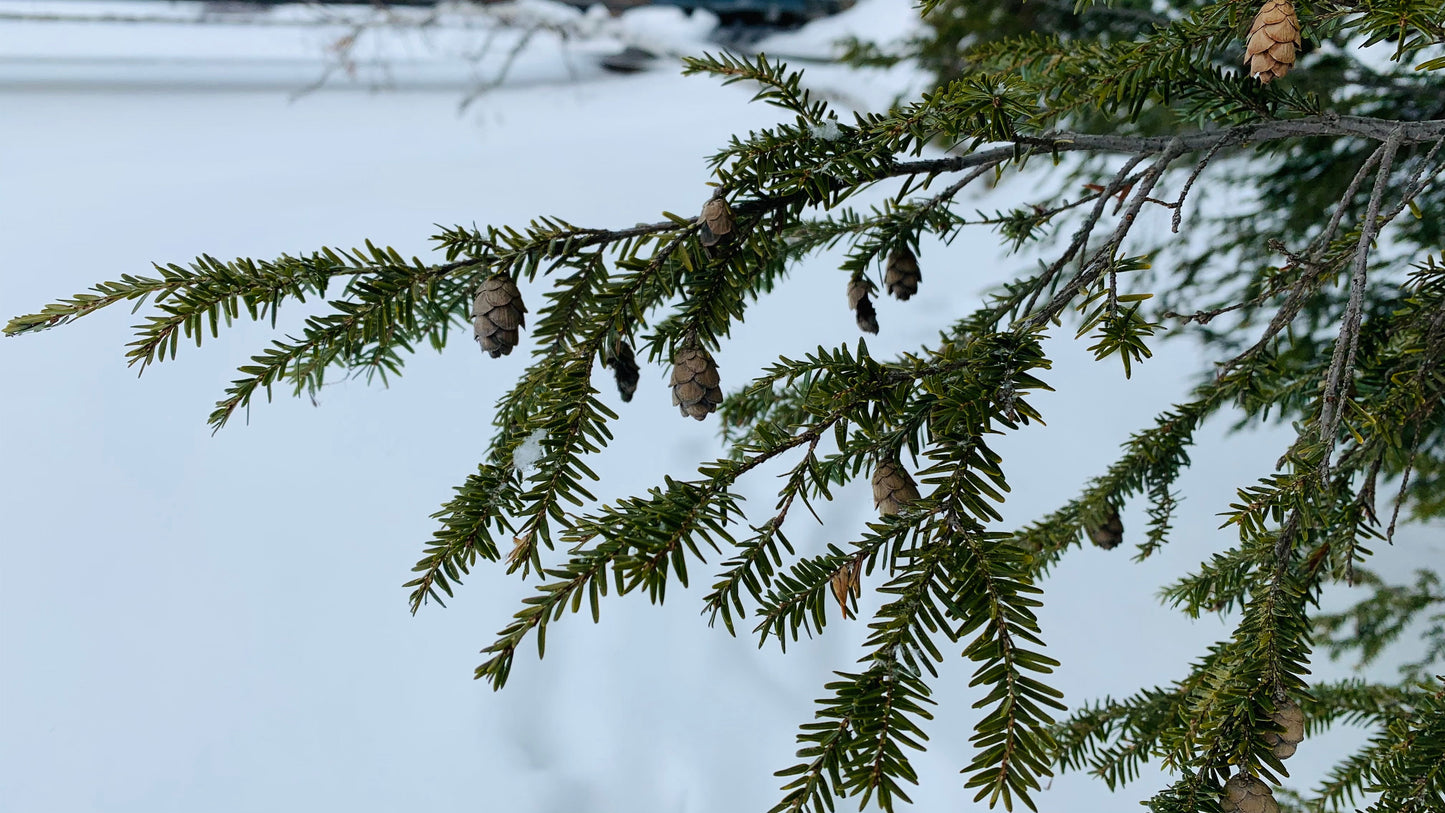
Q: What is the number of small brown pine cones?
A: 11